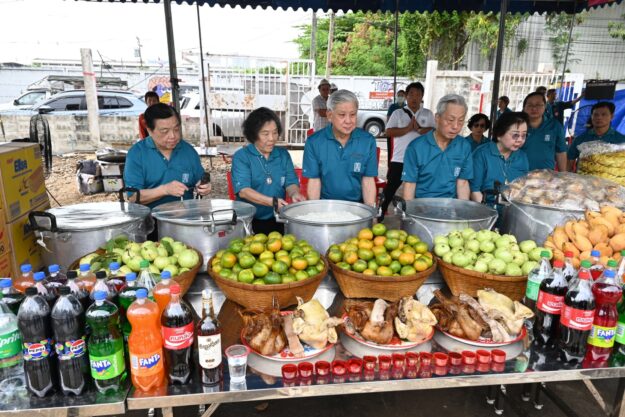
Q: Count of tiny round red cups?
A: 15